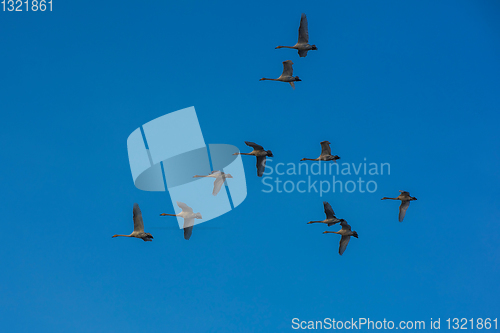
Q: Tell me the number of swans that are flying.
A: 10